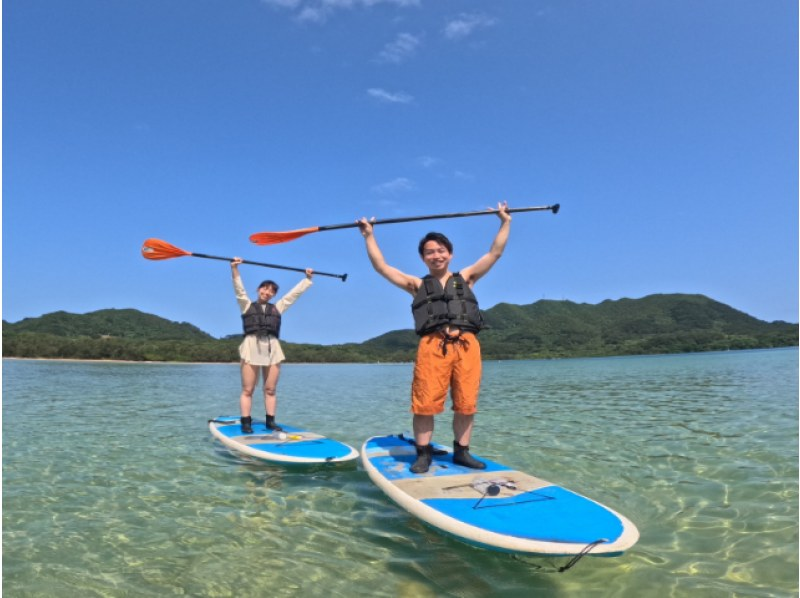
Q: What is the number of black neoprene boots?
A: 4